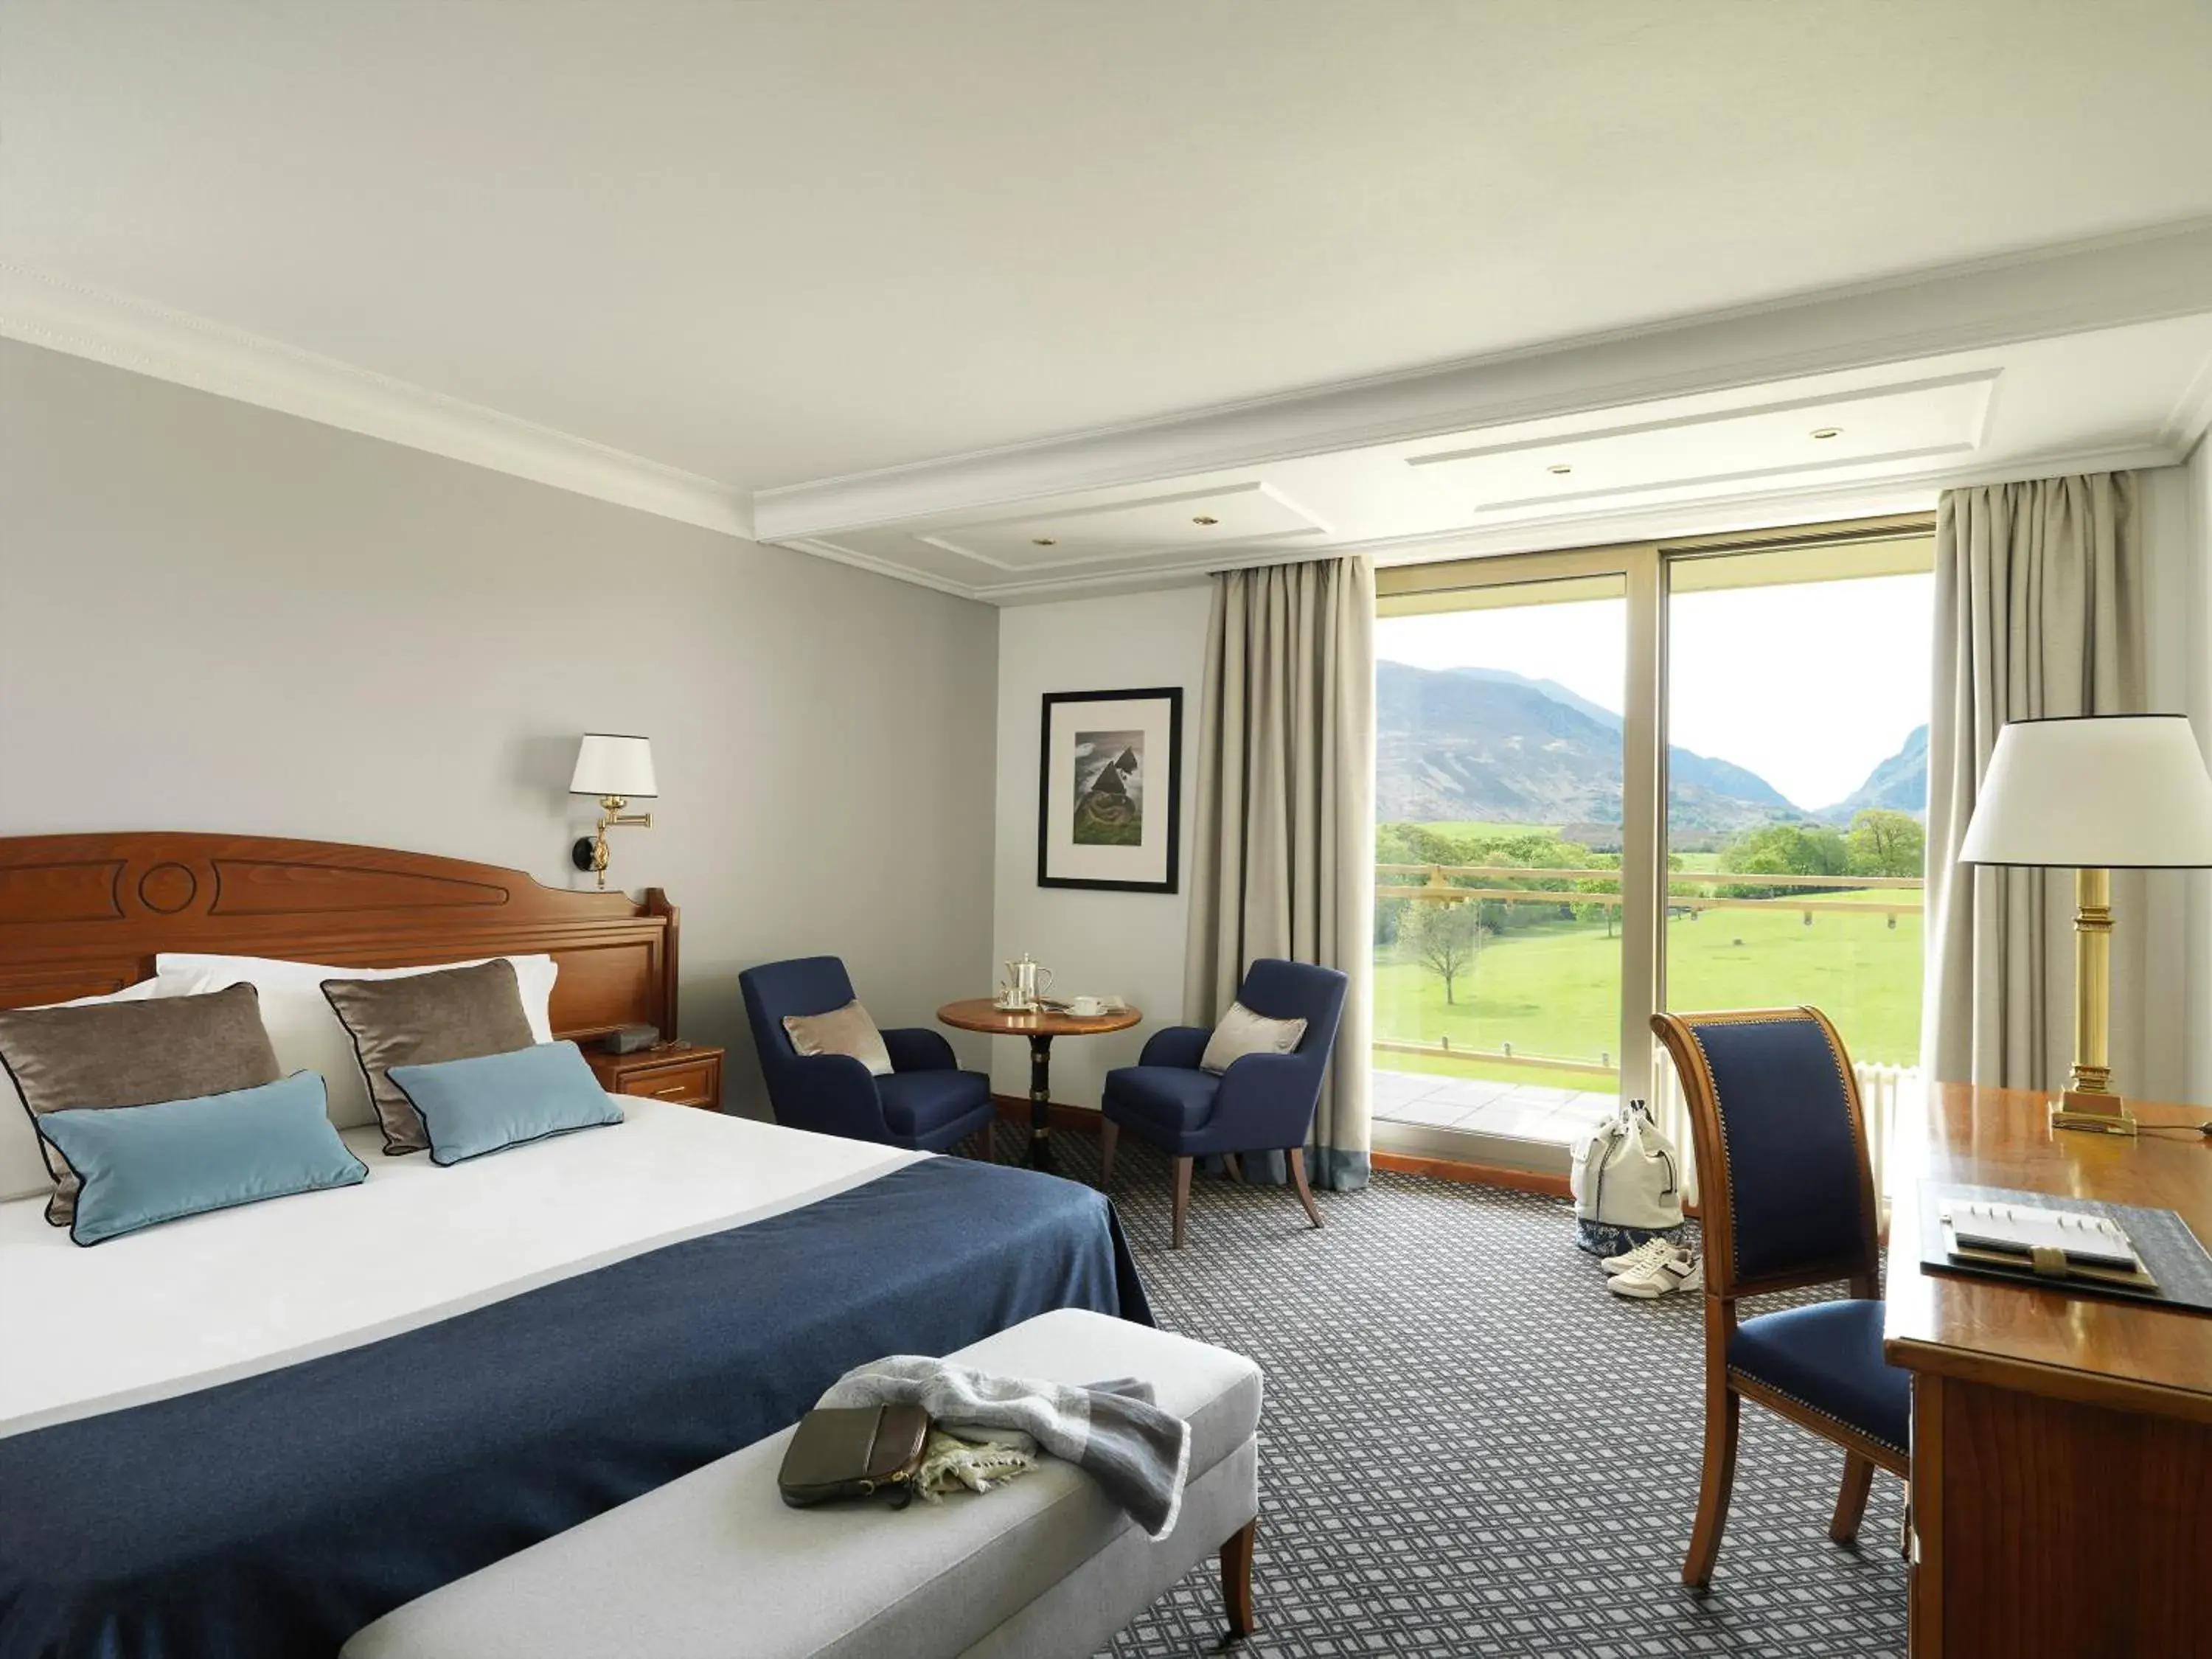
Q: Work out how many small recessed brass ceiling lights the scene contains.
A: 4